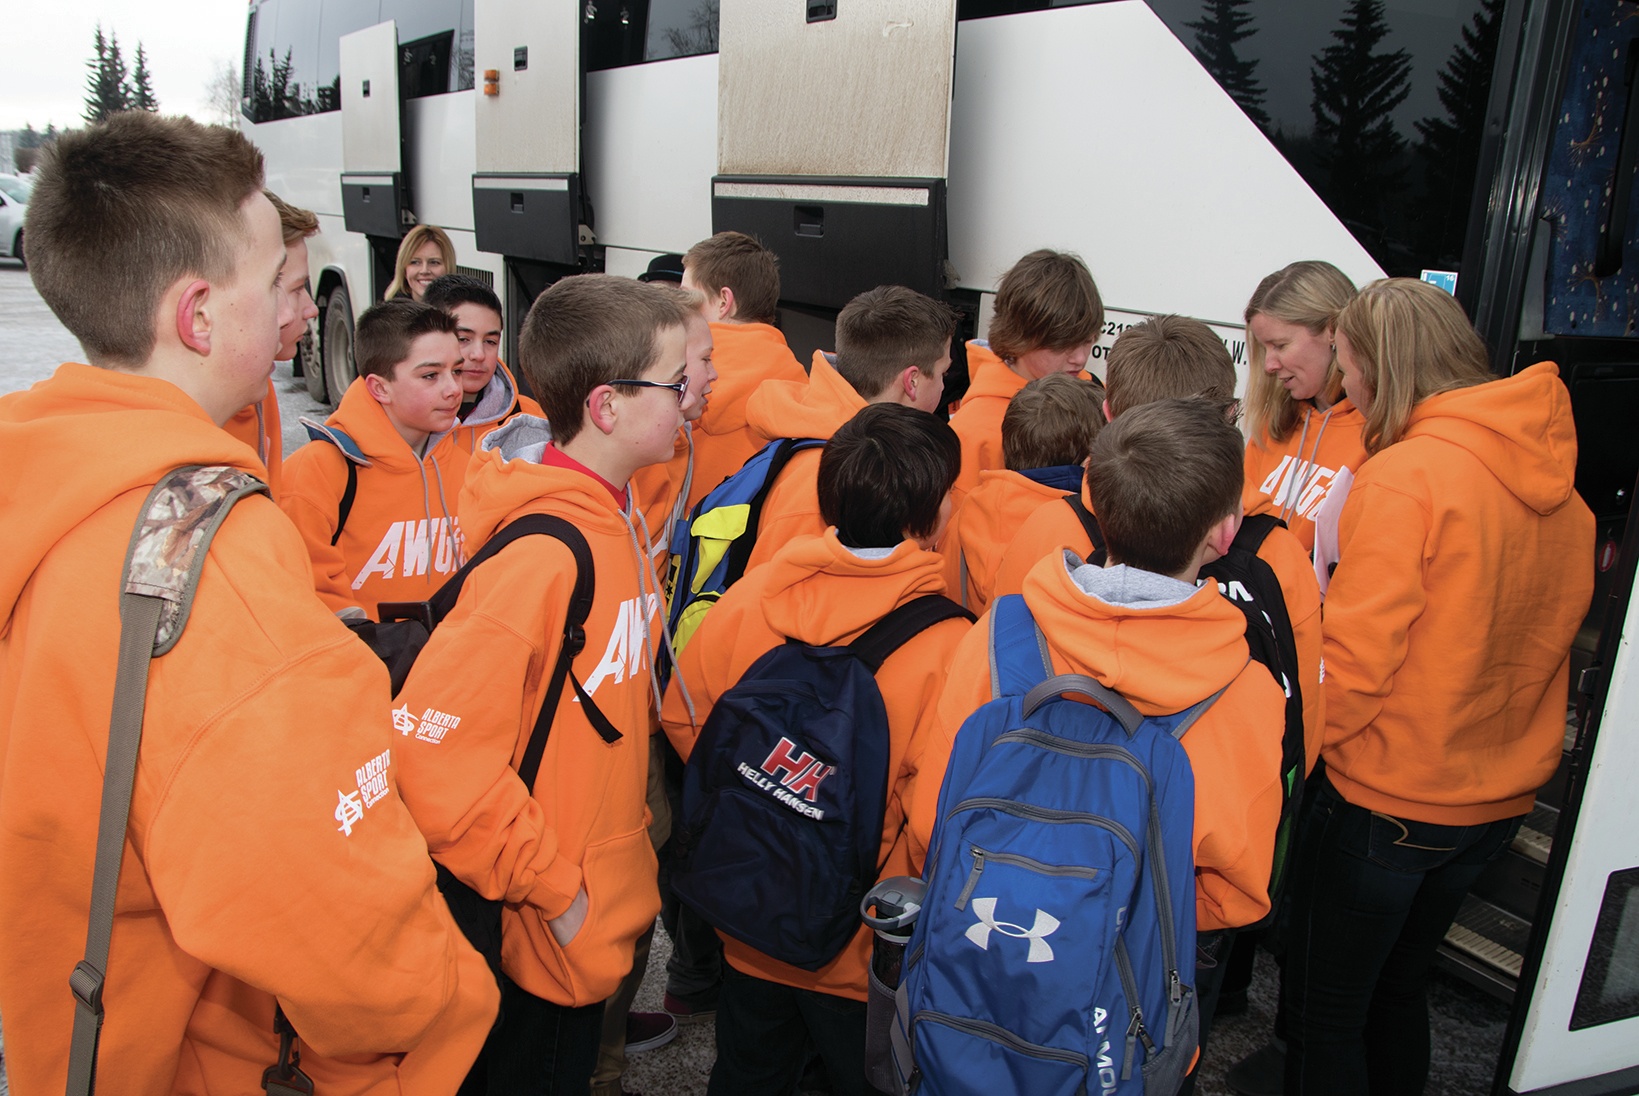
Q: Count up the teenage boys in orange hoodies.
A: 13